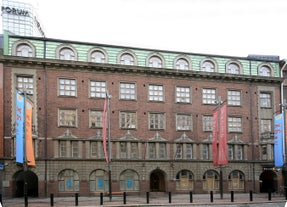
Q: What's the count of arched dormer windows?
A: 9